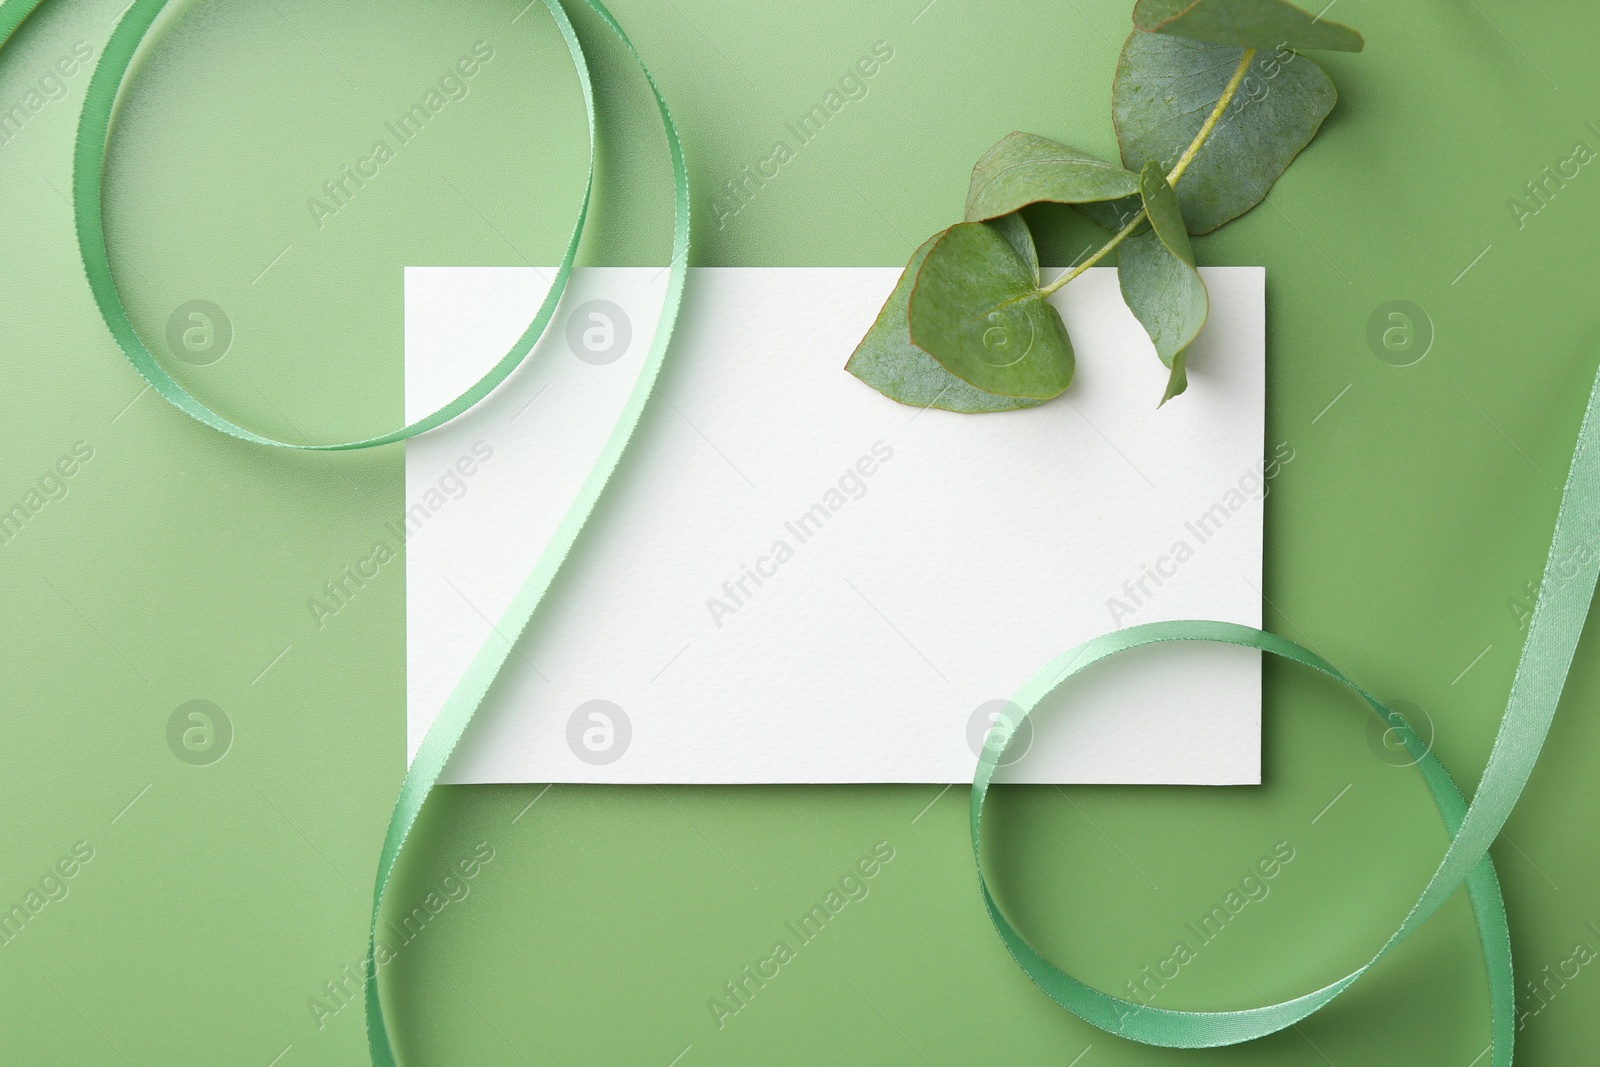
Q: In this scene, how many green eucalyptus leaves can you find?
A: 6